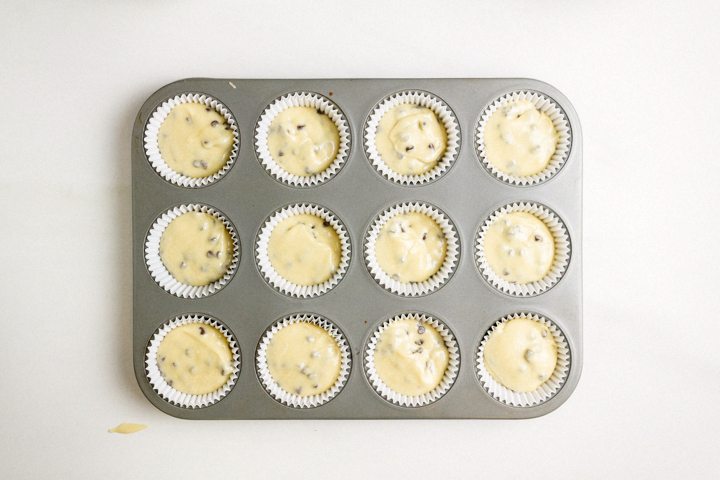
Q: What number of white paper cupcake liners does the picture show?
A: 12